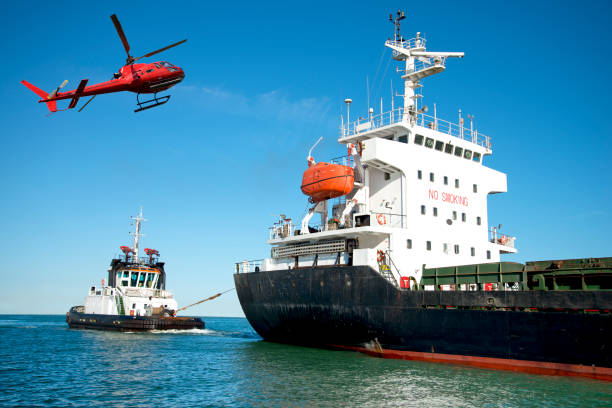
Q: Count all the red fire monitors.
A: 2